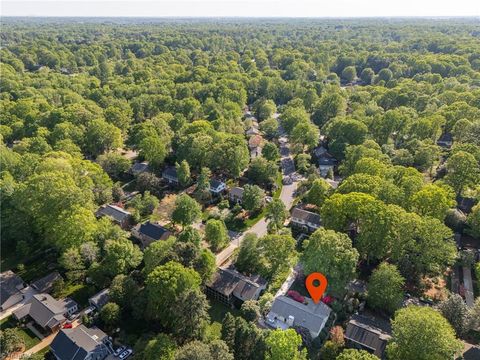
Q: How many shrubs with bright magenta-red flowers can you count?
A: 2